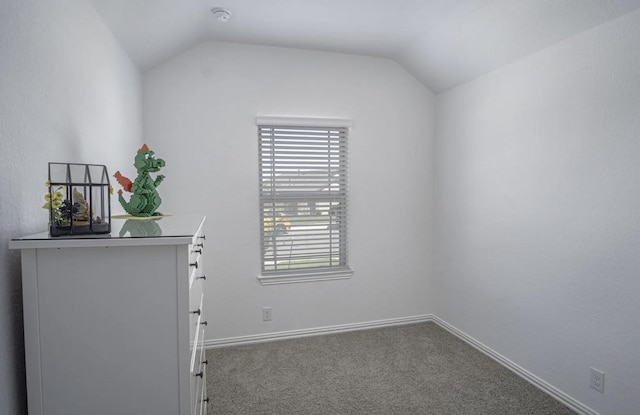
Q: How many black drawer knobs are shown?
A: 10